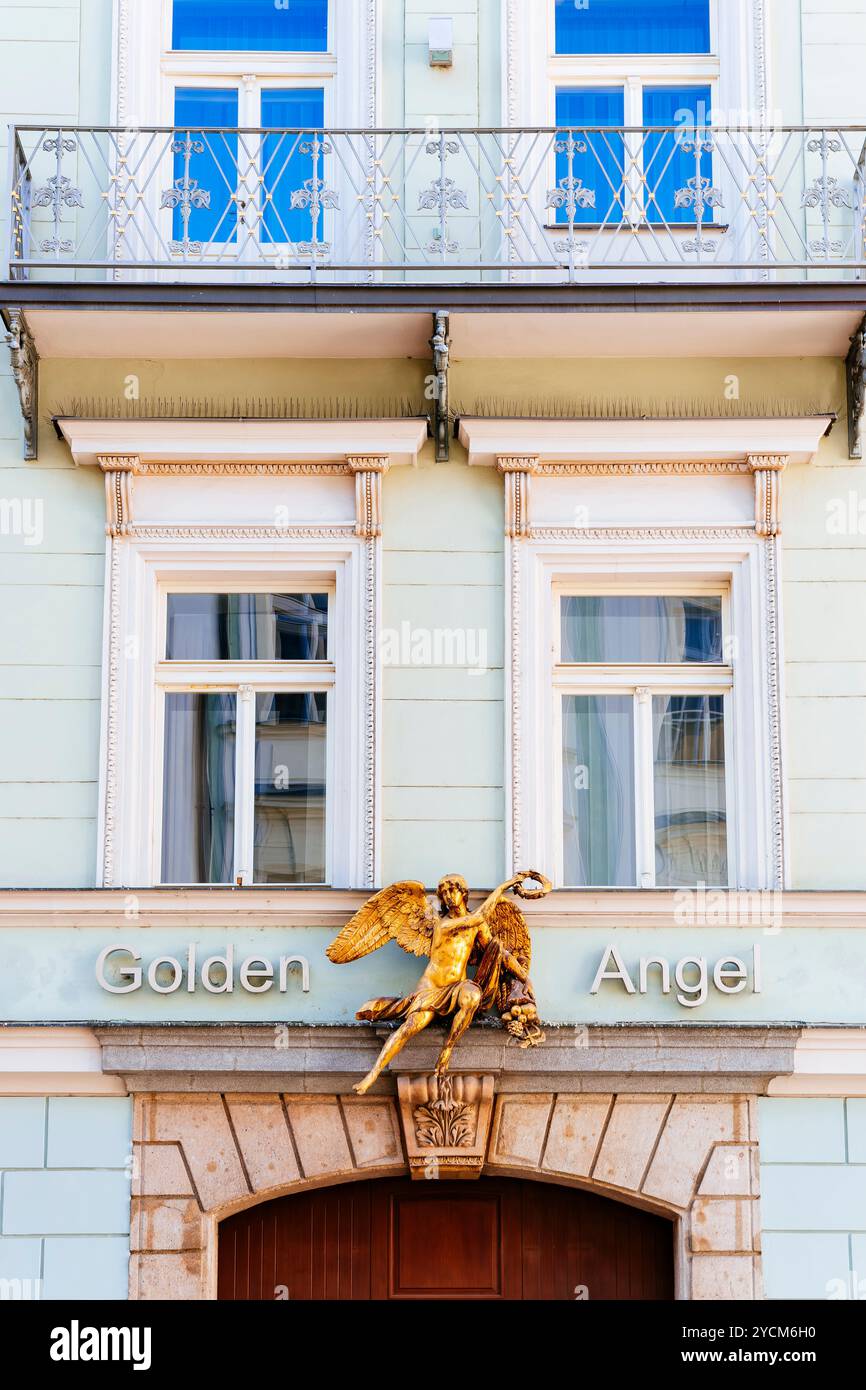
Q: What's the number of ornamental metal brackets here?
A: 3